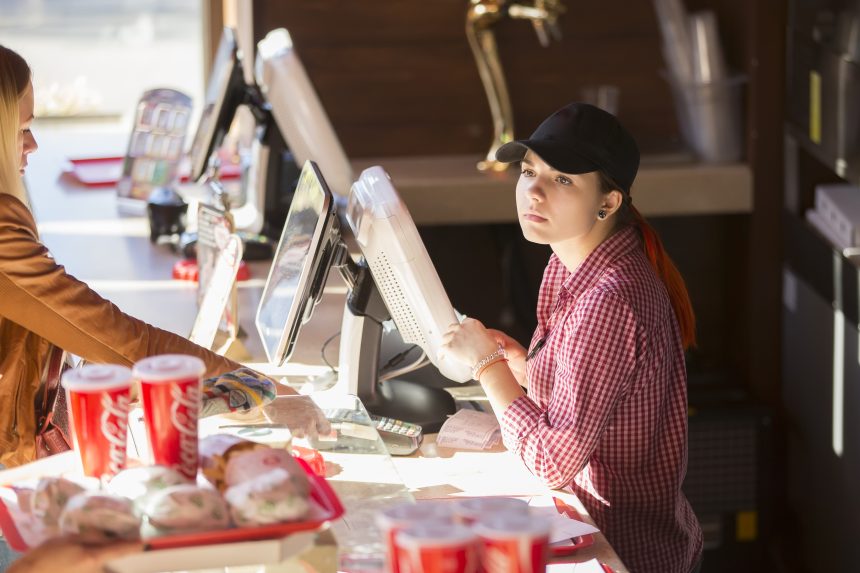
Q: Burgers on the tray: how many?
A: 5